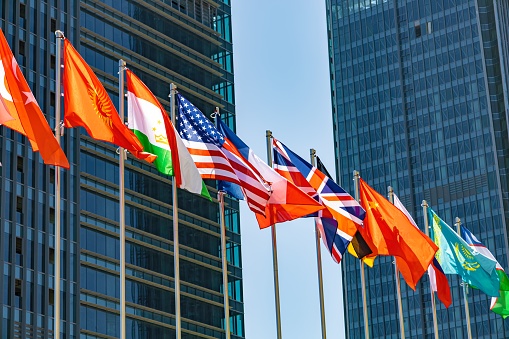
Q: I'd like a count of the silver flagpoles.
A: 10